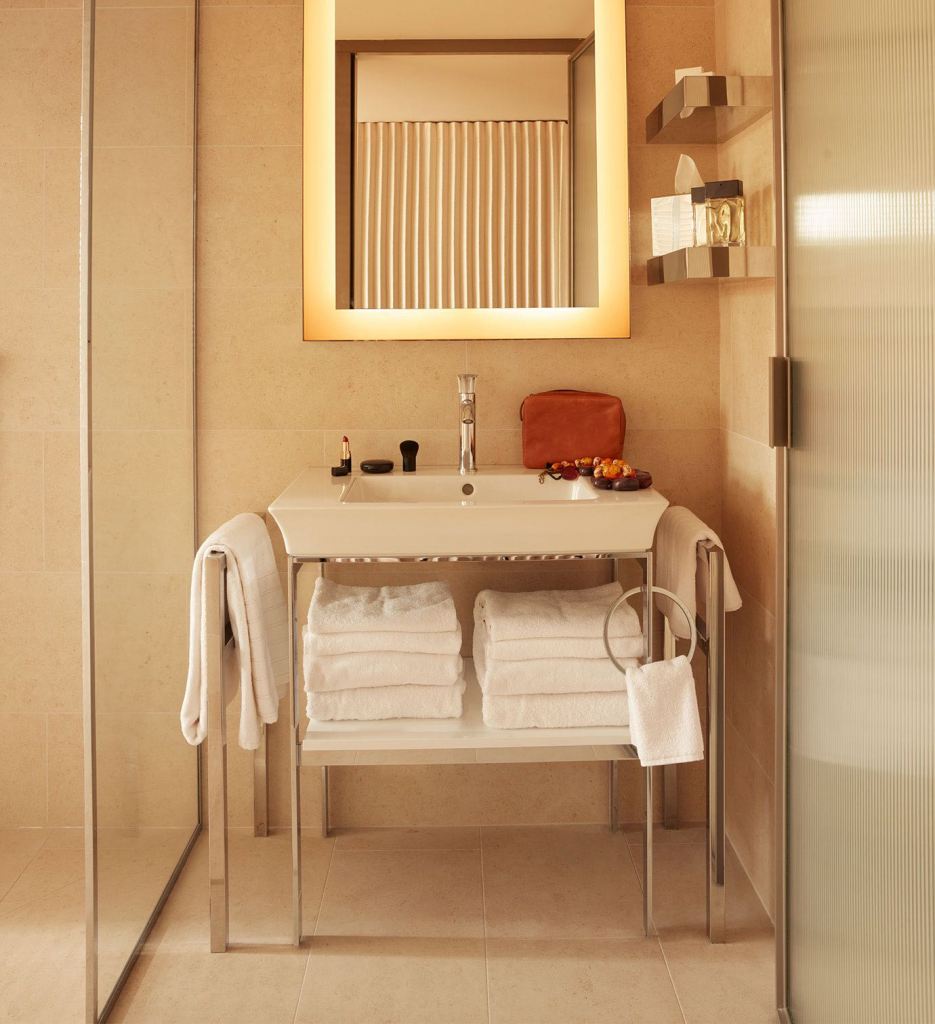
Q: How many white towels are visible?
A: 11